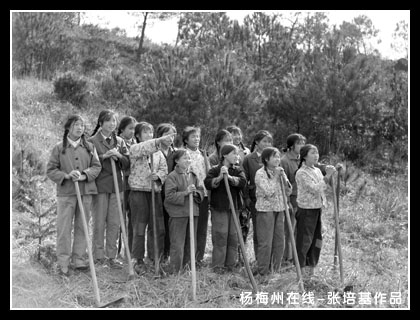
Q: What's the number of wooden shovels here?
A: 8